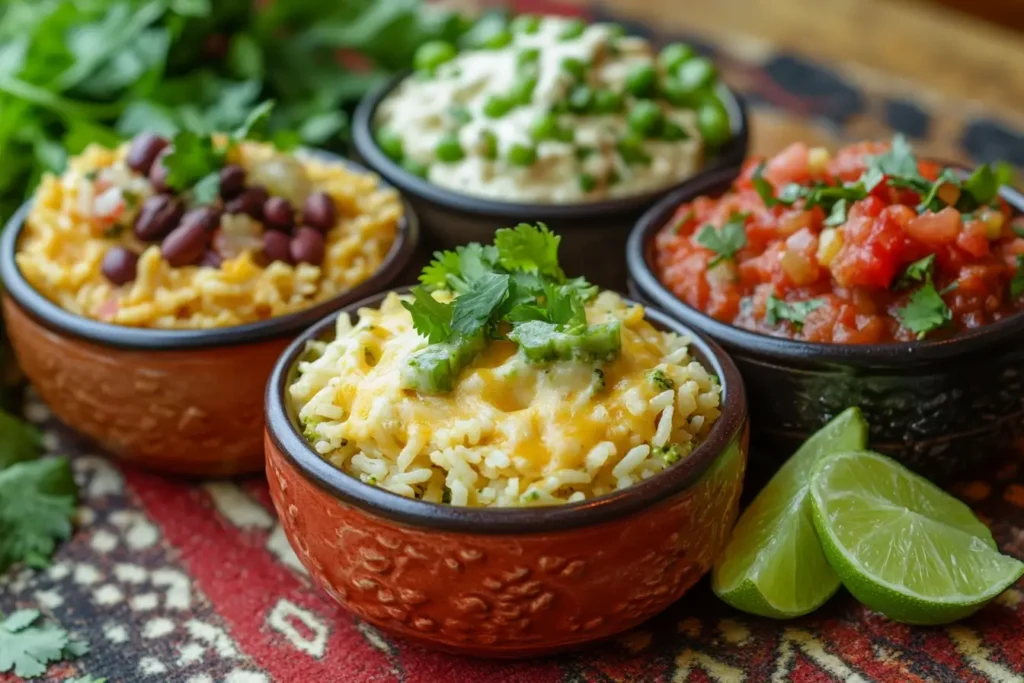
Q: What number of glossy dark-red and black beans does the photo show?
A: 13